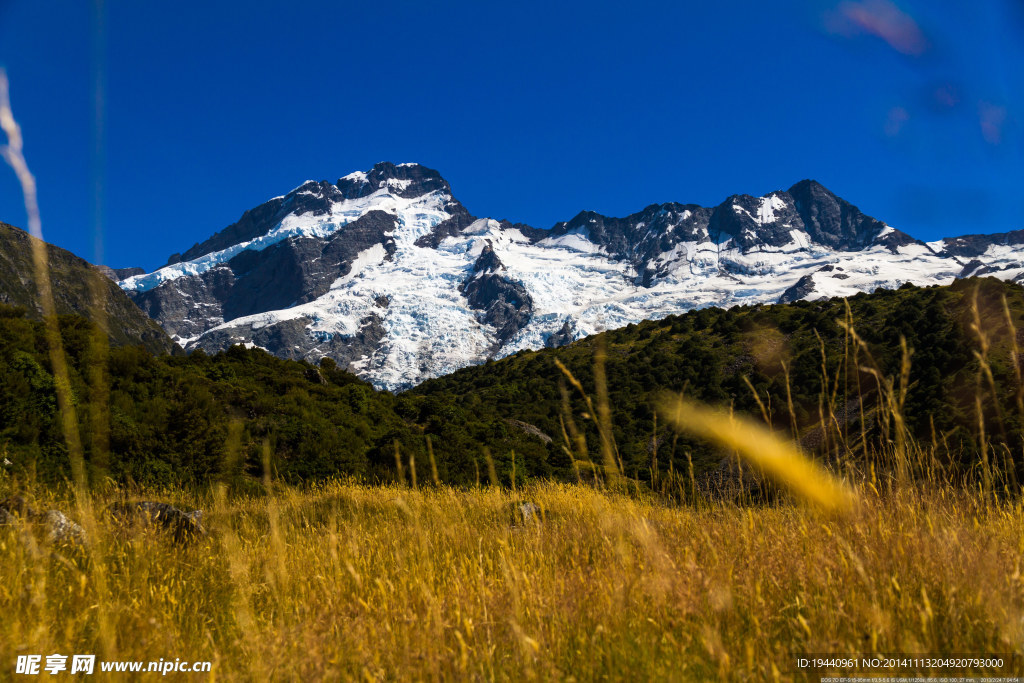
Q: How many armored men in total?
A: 0